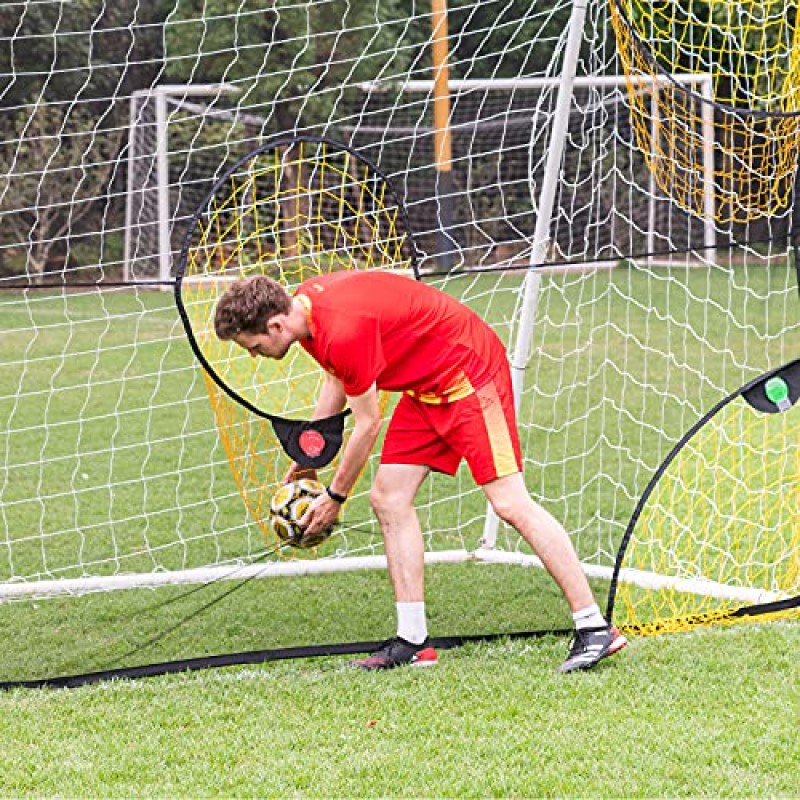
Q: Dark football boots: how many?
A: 2